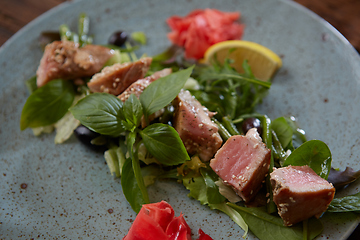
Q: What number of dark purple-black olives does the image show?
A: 3